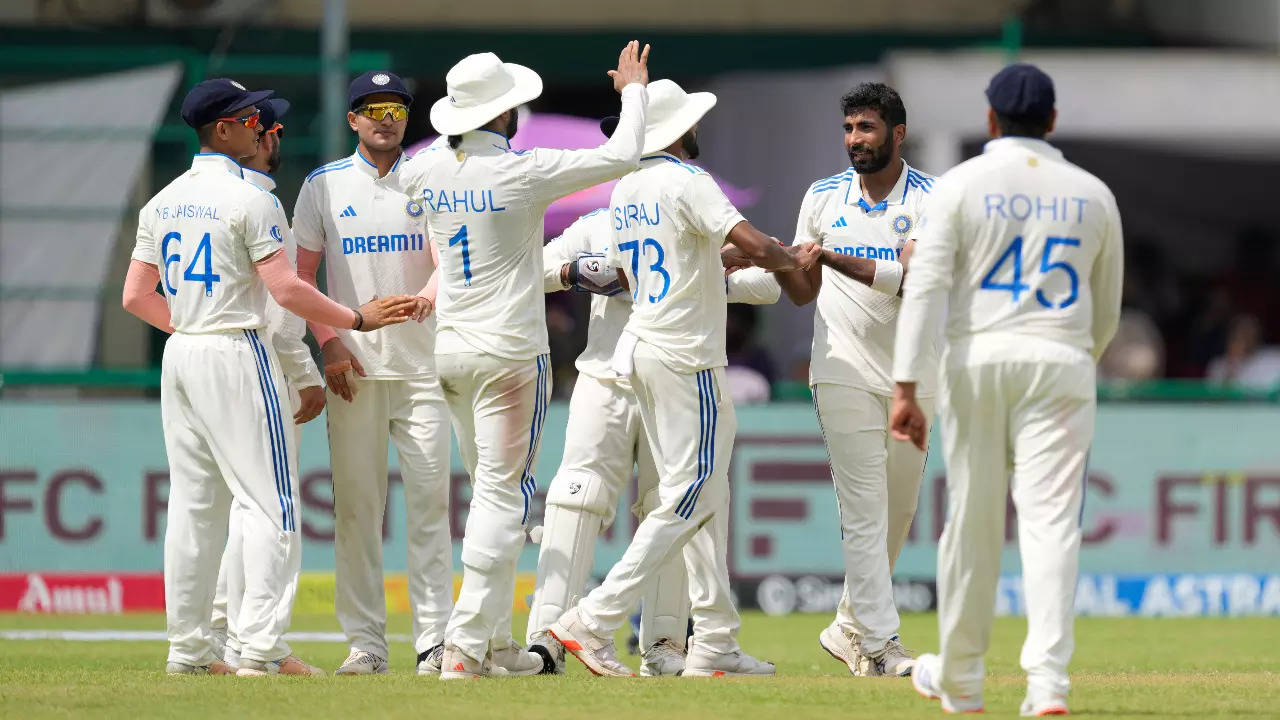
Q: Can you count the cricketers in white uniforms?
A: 8